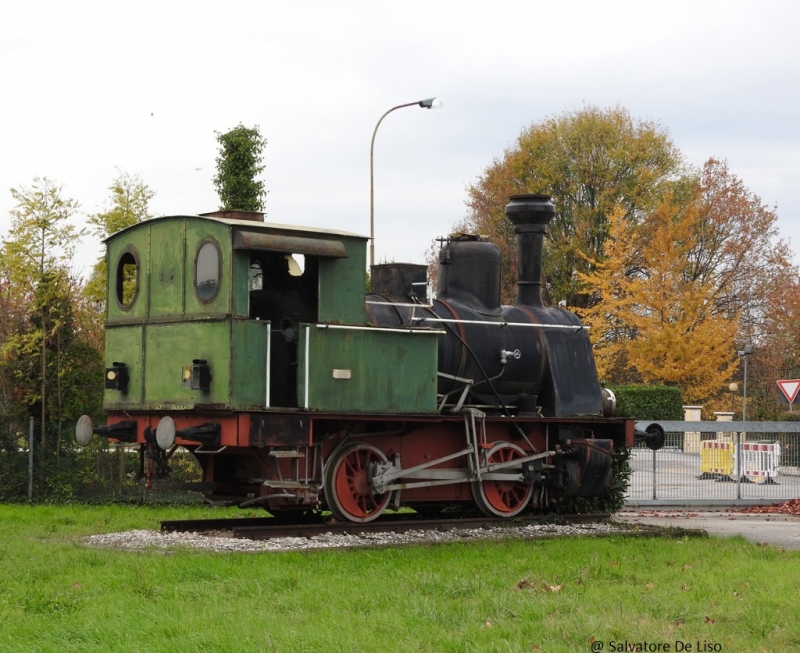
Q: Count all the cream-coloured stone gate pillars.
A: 2